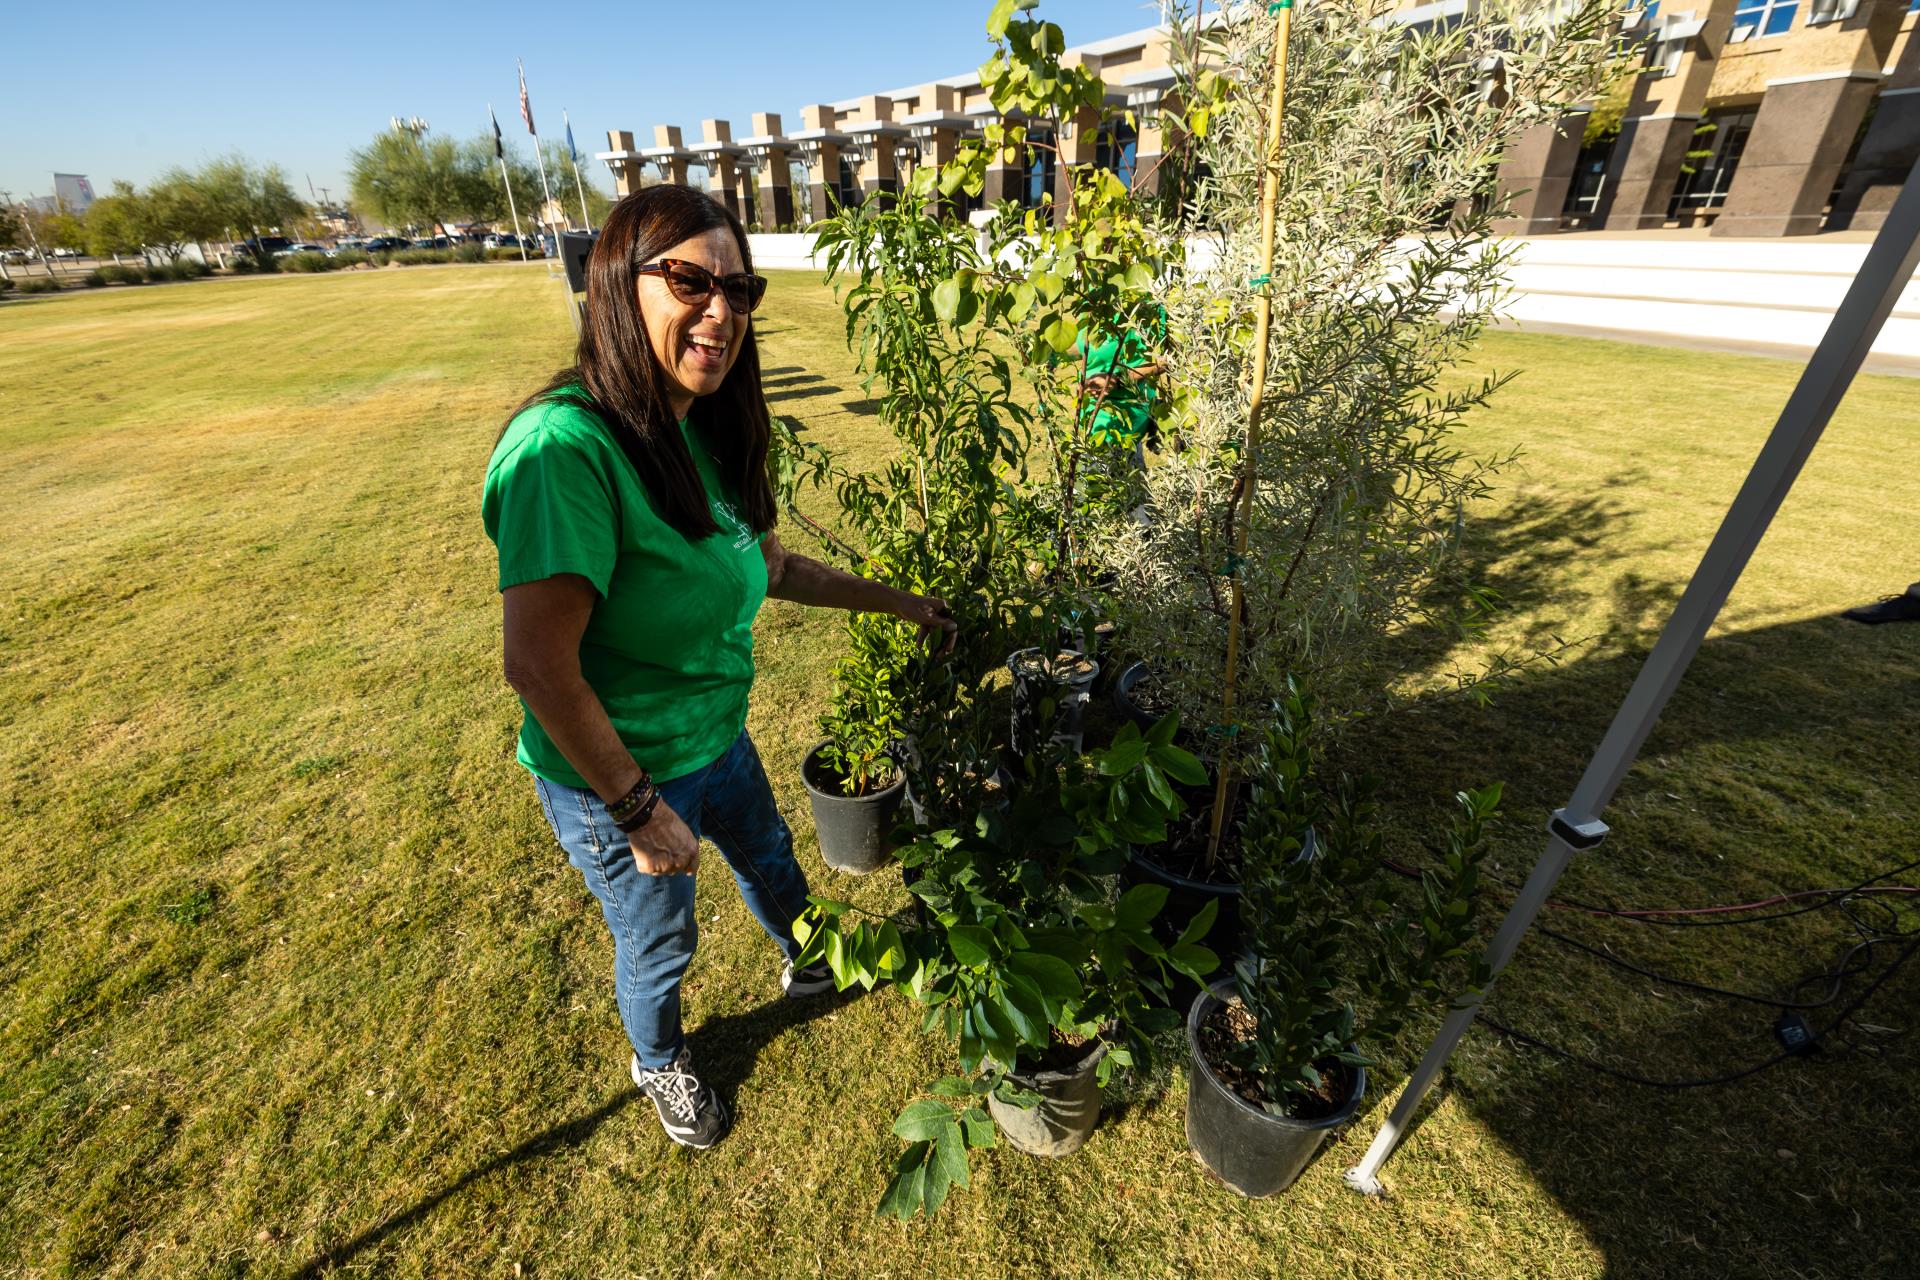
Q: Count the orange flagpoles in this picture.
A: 0